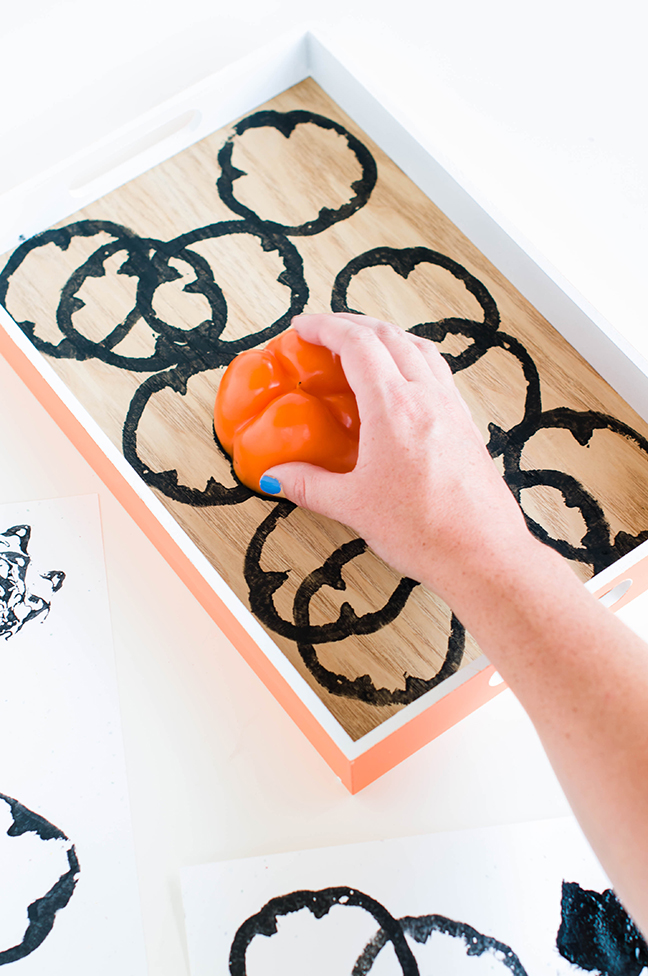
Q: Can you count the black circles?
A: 14